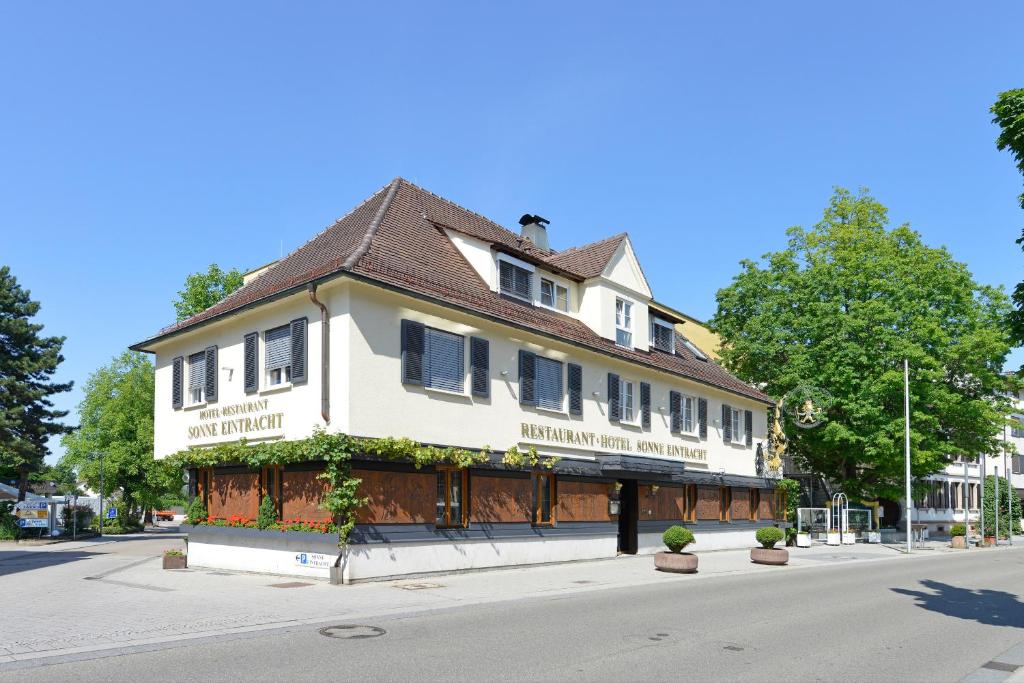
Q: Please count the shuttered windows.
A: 7